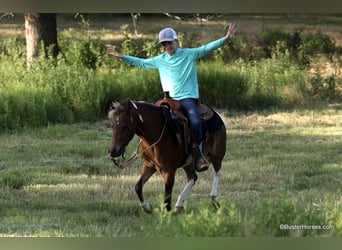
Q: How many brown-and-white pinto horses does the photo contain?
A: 1